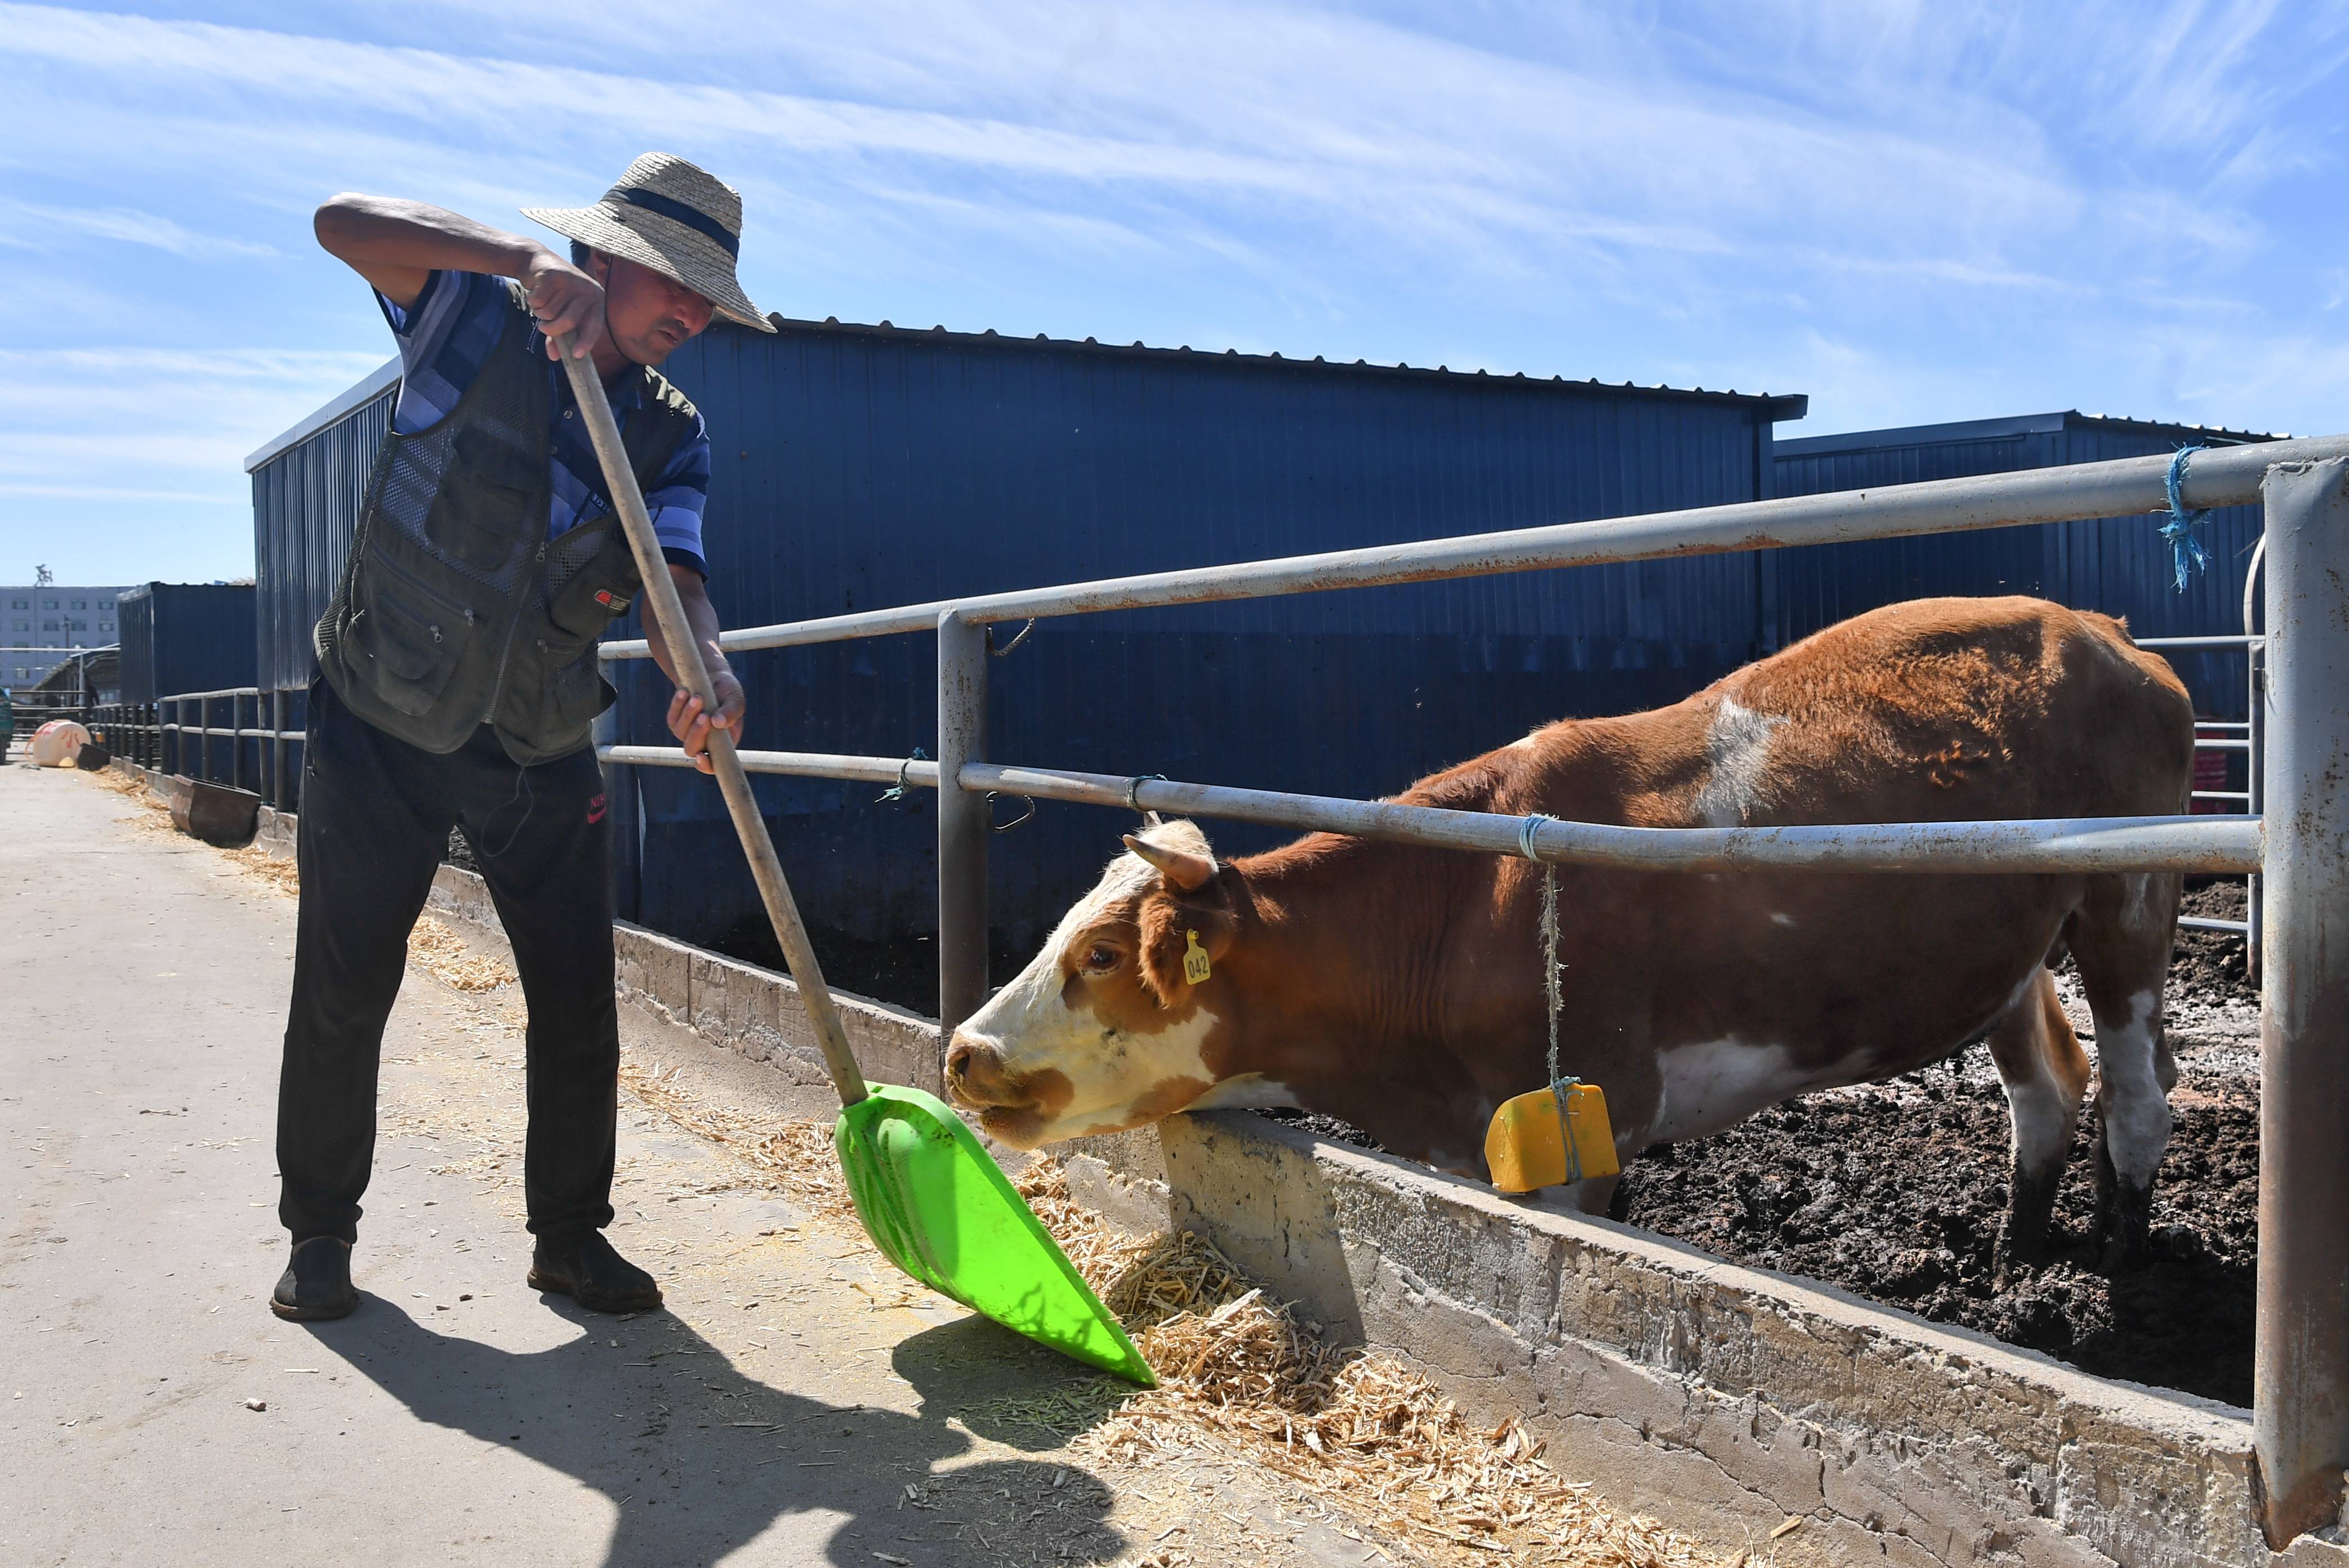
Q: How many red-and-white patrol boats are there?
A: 0